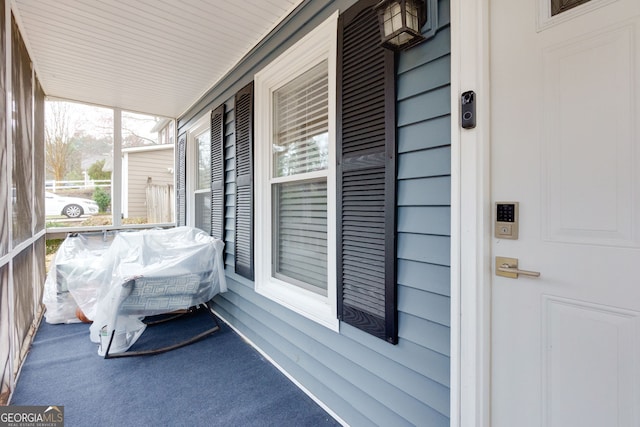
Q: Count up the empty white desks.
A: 0